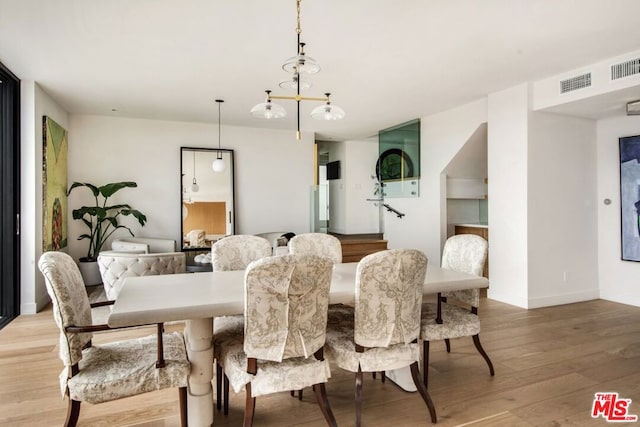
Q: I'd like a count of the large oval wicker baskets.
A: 0